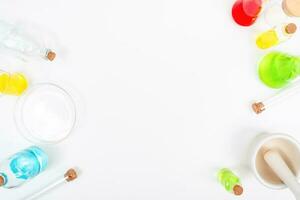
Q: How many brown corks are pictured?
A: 6